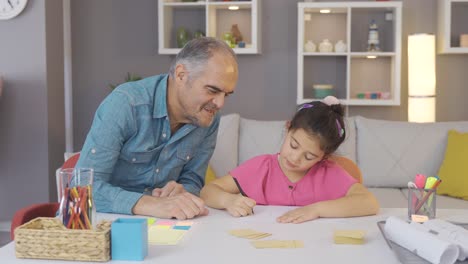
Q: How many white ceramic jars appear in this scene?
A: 3